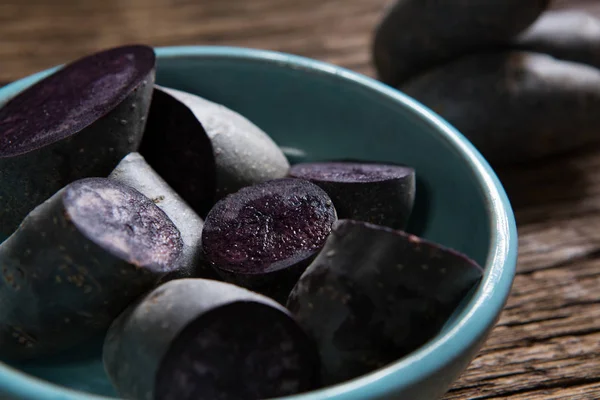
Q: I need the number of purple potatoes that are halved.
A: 8